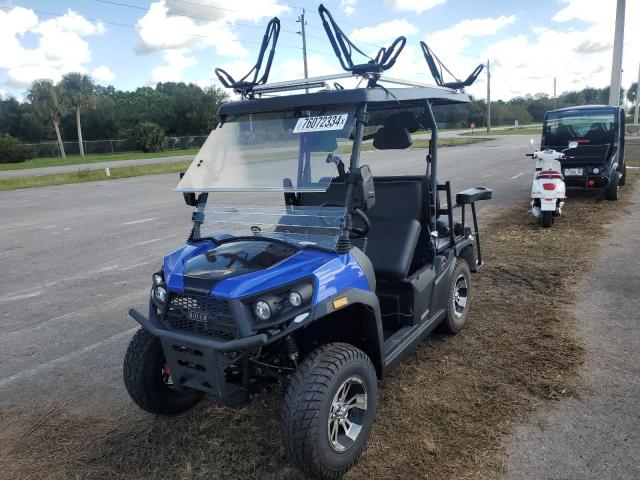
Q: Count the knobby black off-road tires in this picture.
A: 3